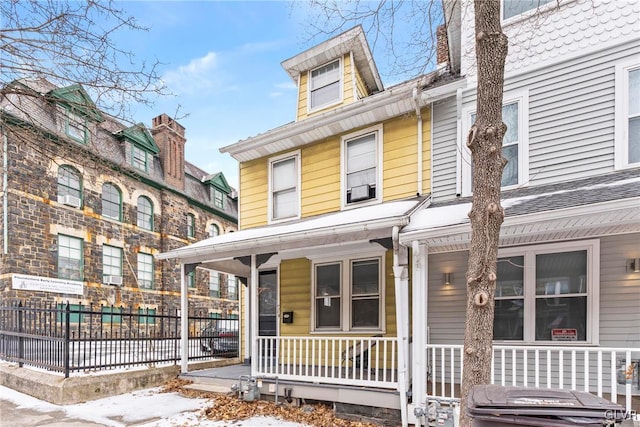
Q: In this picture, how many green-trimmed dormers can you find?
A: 3